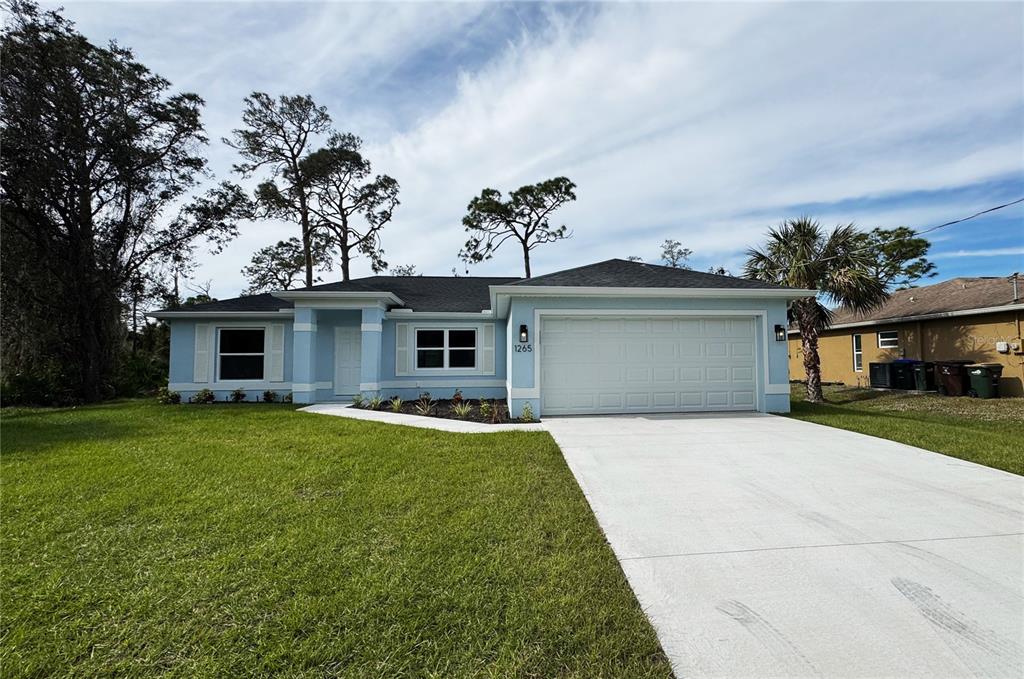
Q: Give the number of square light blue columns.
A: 2